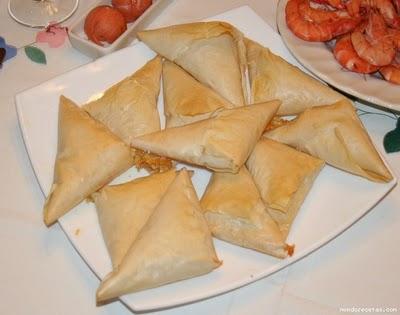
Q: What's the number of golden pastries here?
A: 11